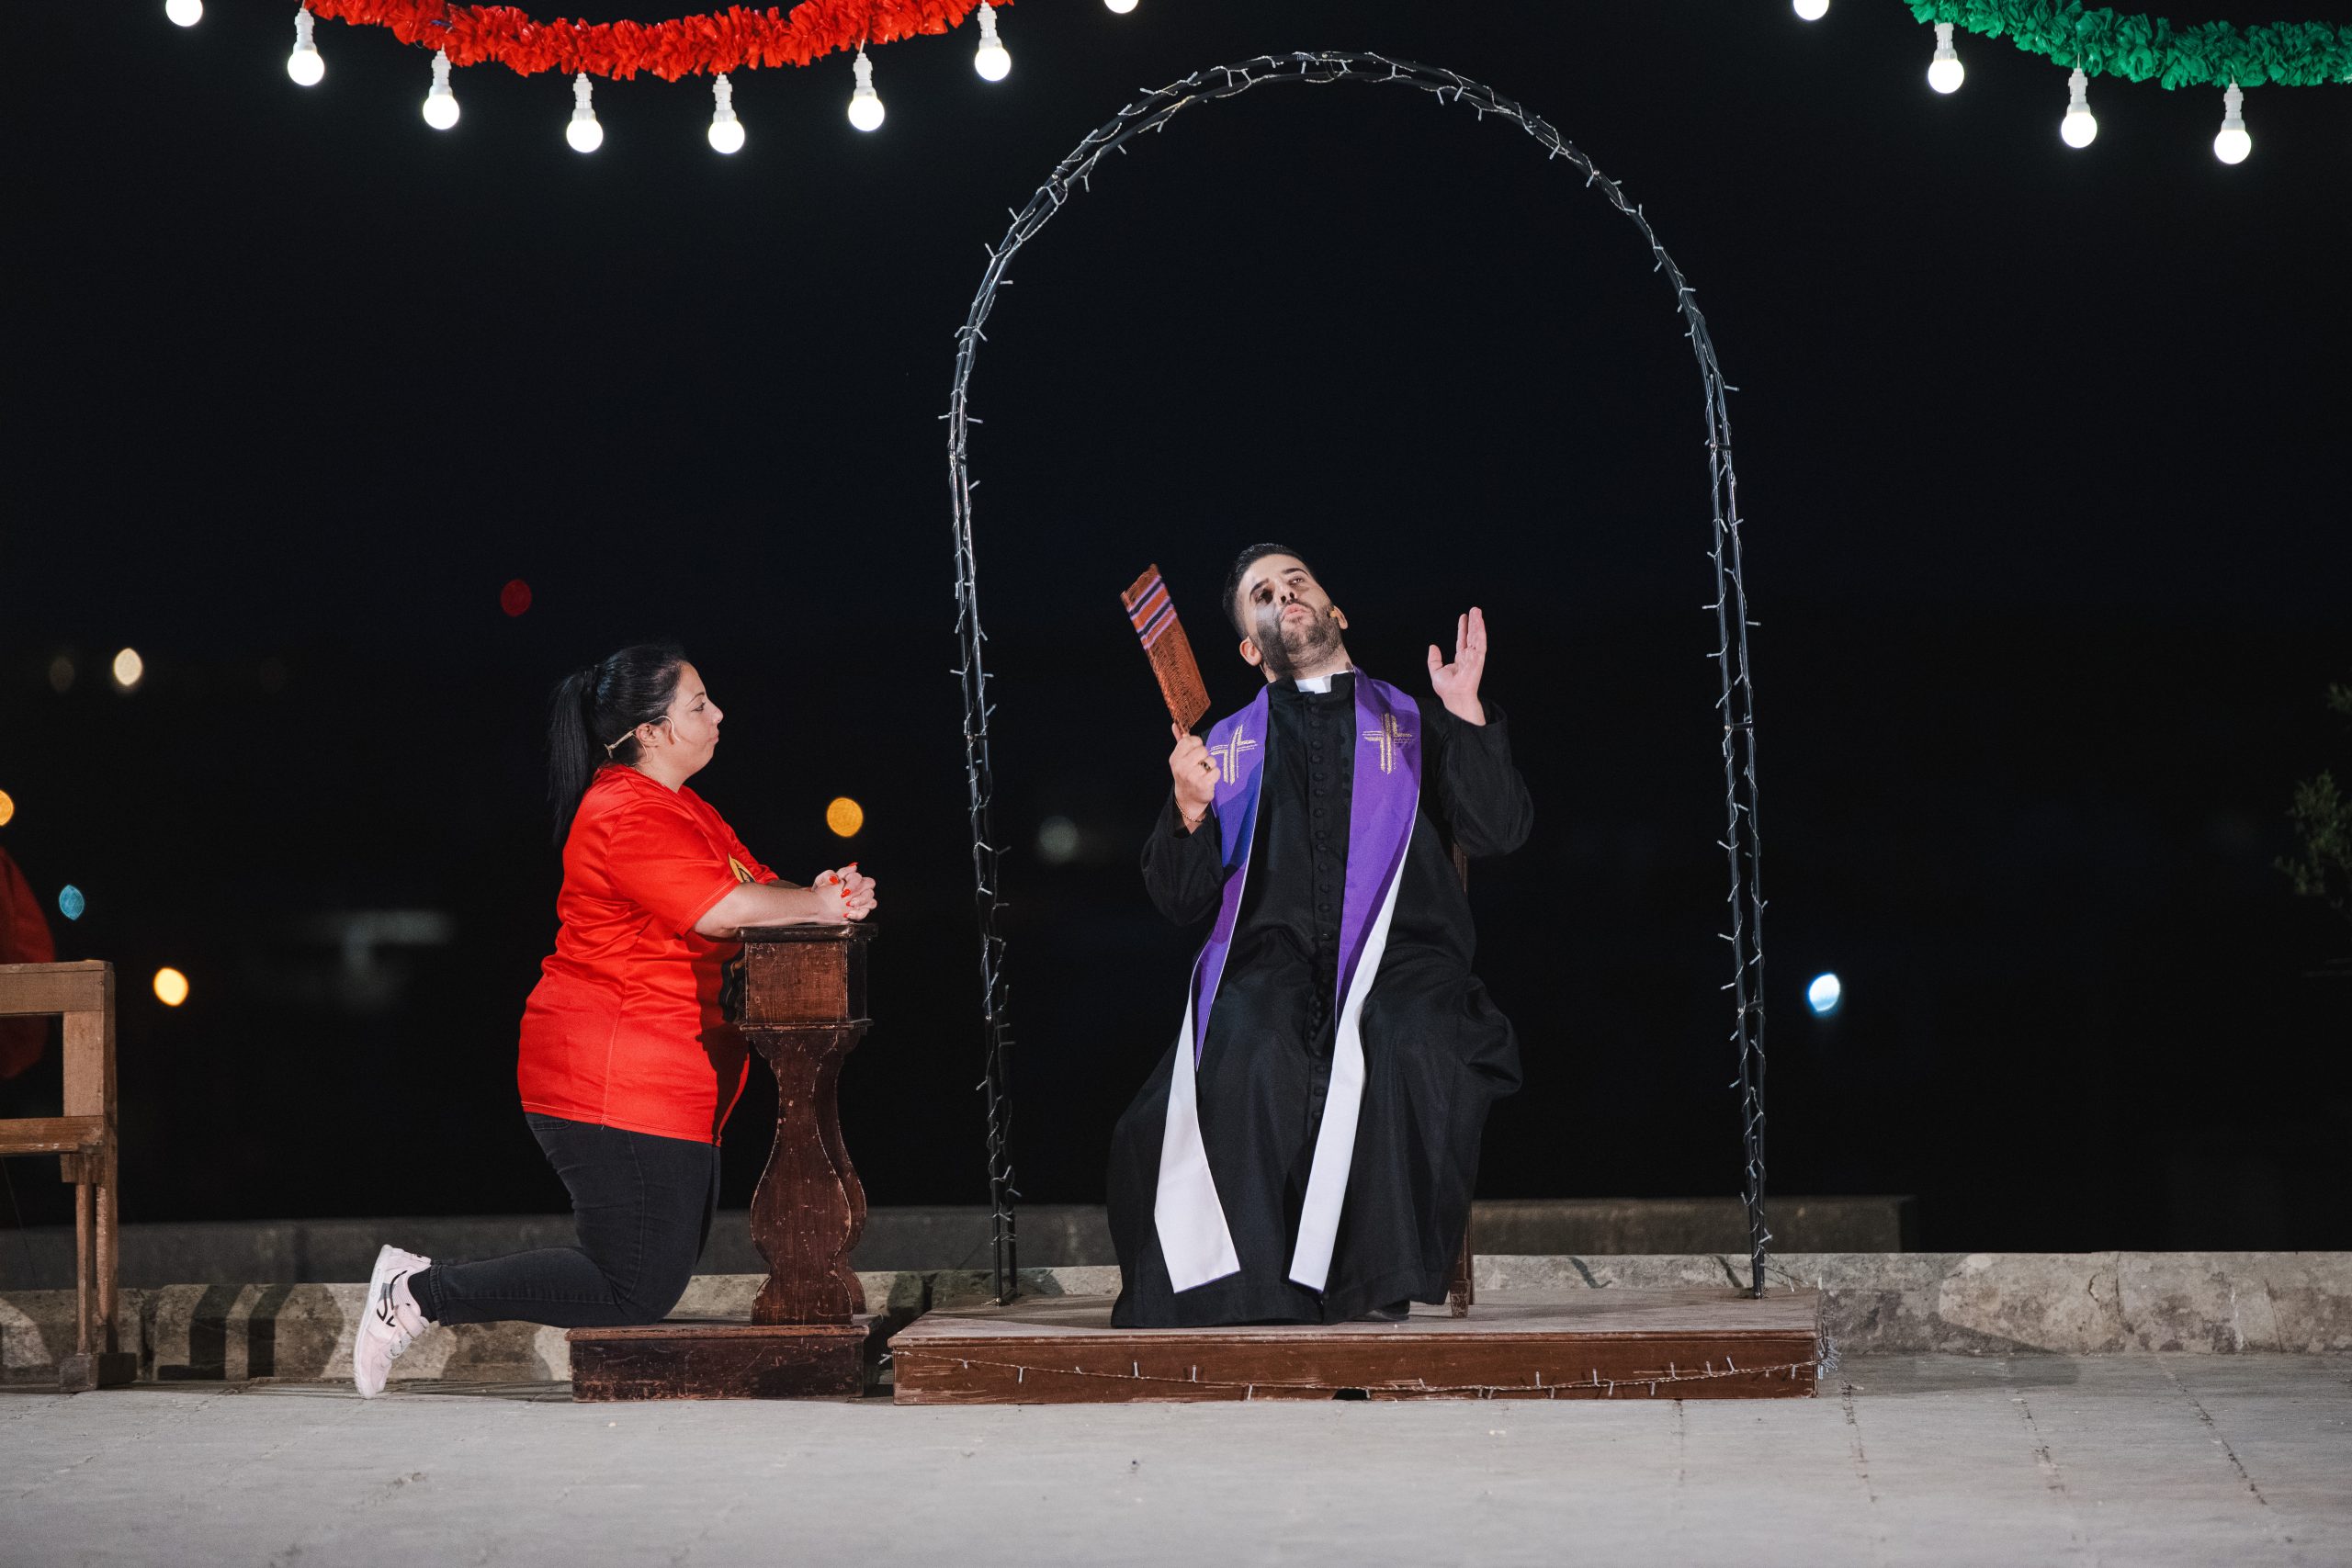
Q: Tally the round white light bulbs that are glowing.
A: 12